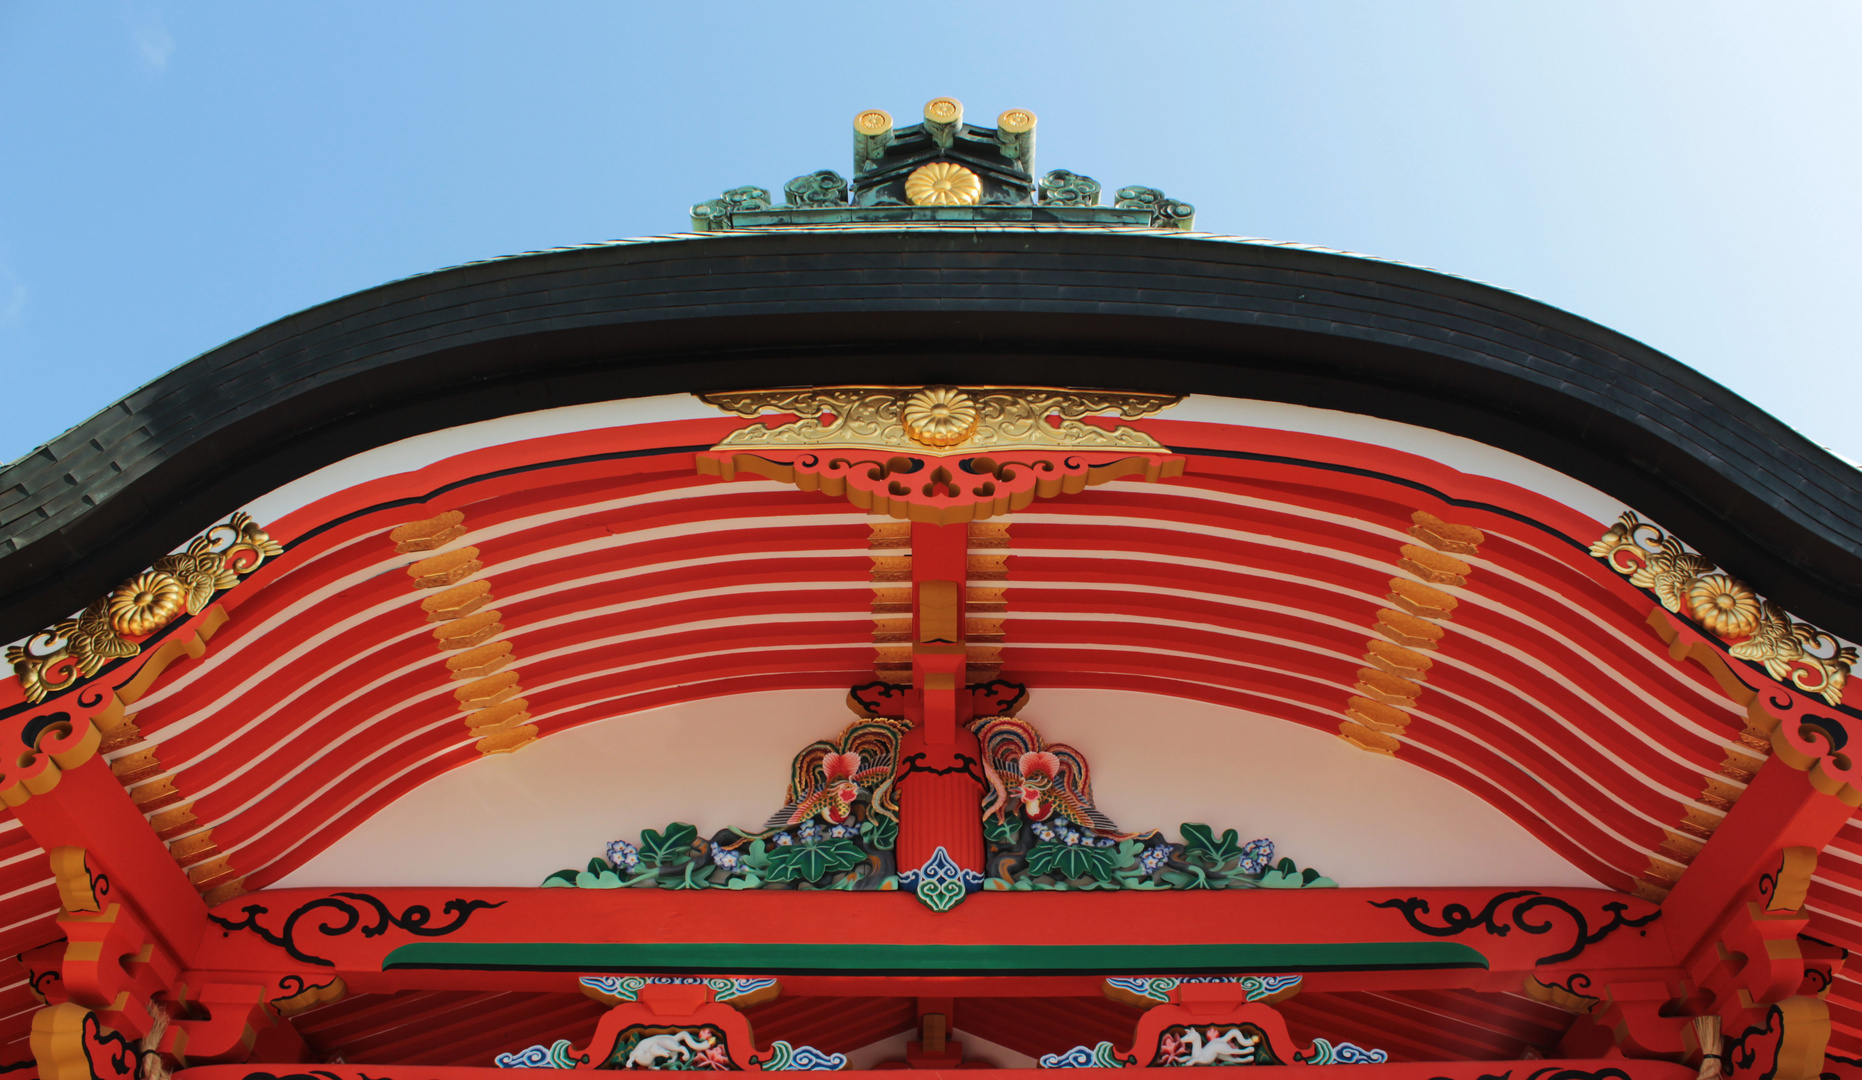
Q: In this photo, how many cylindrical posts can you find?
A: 3